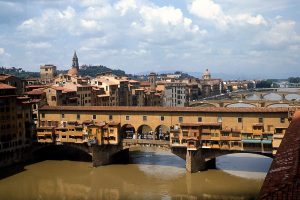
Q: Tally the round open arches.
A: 3